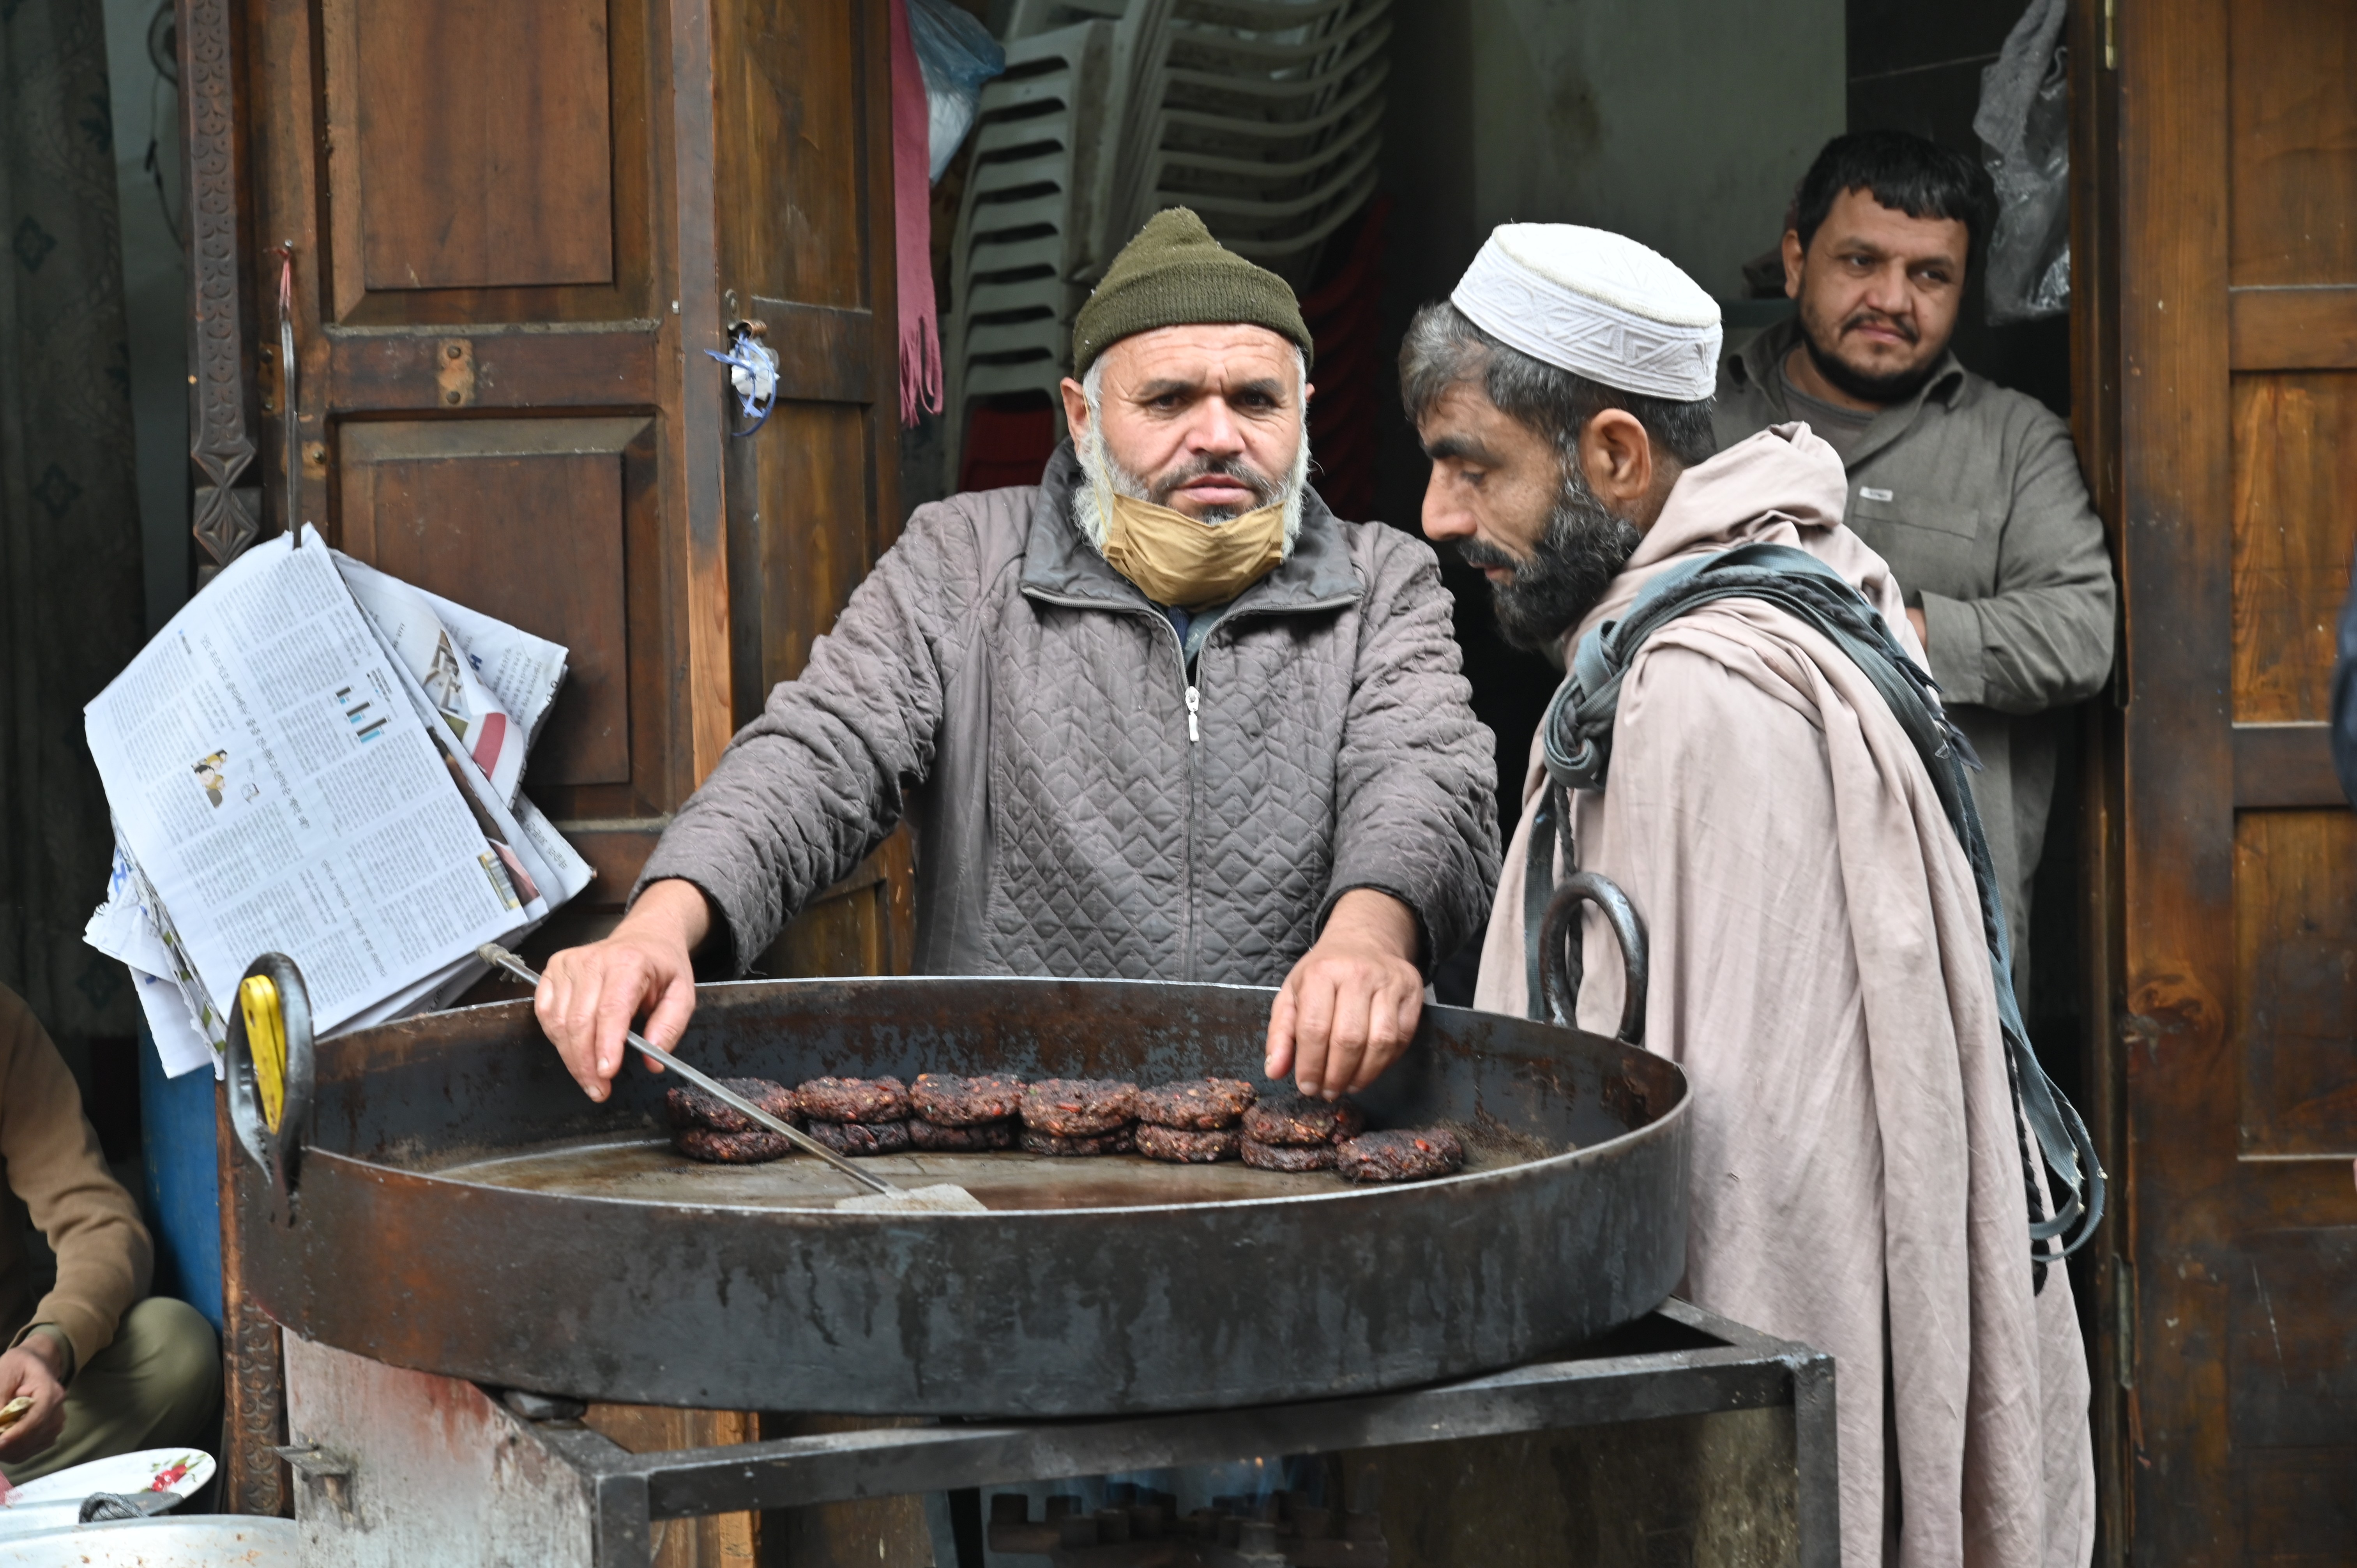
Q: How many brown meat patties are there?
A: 13